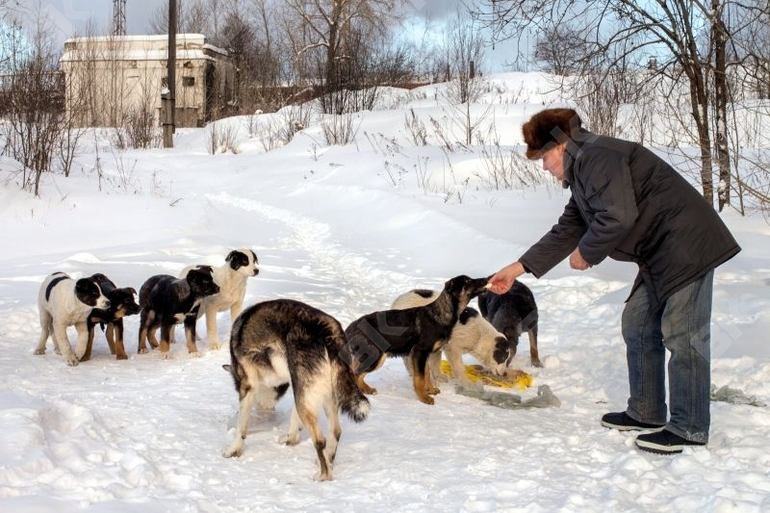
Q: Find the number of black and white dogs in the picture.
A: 3